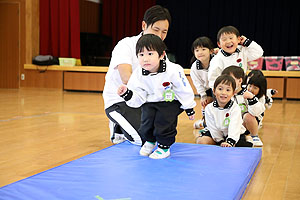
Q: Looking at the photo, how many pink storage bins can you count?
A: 3